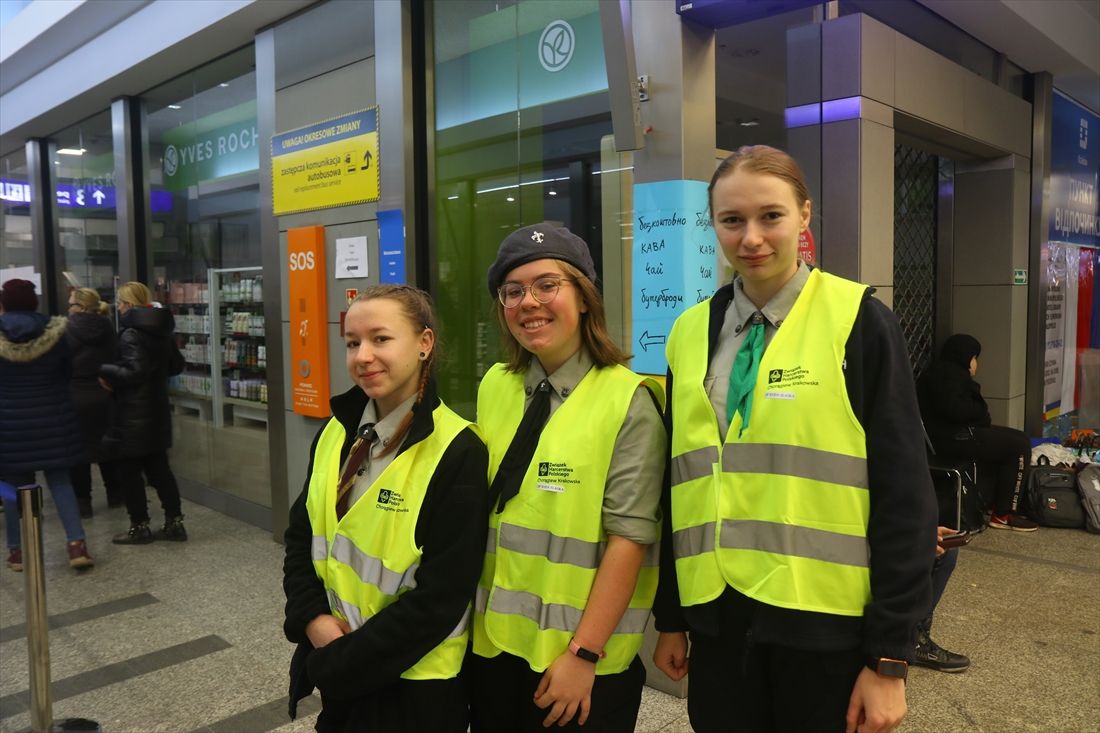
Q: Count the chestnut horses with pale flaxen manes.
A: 0